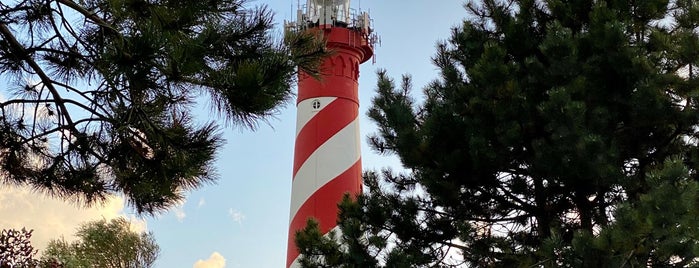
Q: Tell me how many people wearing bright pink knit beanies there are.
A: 0